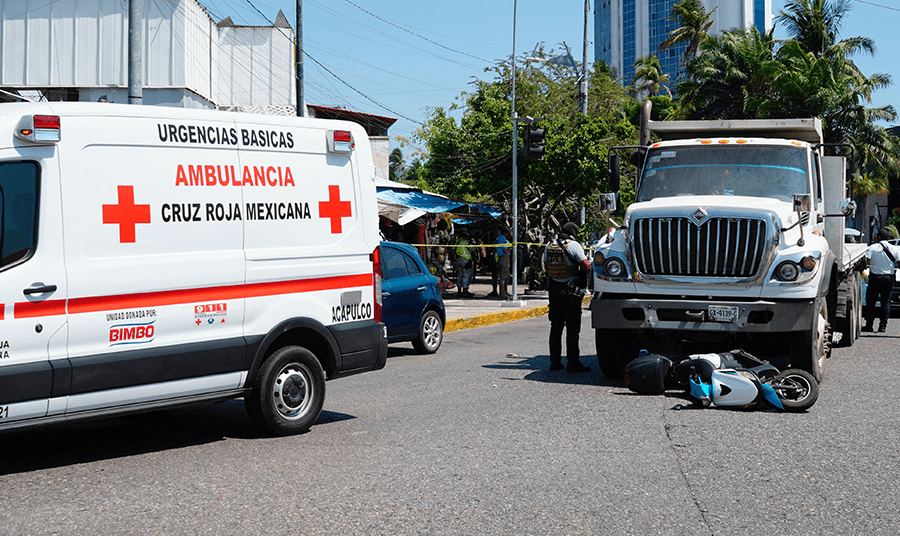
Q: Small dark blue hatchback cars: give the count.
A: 1